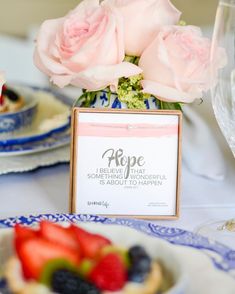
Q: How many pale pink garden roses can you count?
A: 3